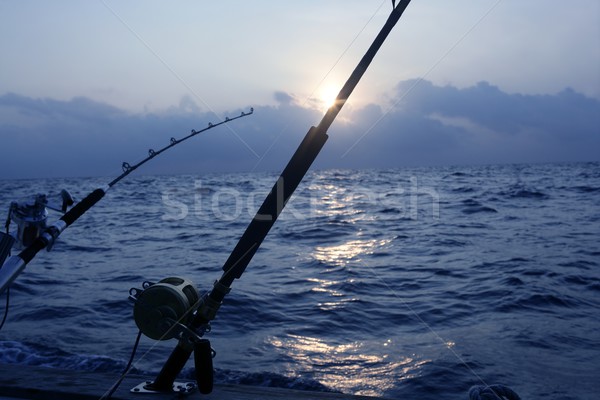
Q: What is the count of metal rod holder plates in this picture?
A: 1